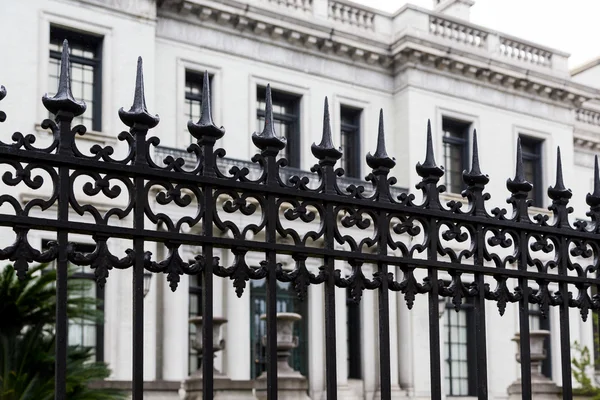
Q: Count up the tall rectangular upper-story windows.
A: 6